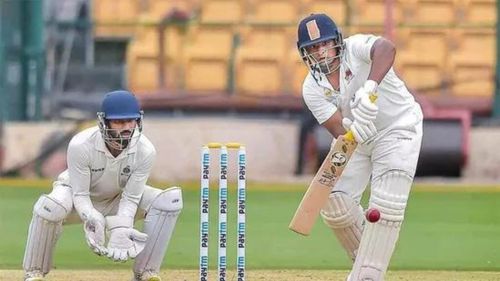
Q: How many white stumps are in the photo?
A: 3